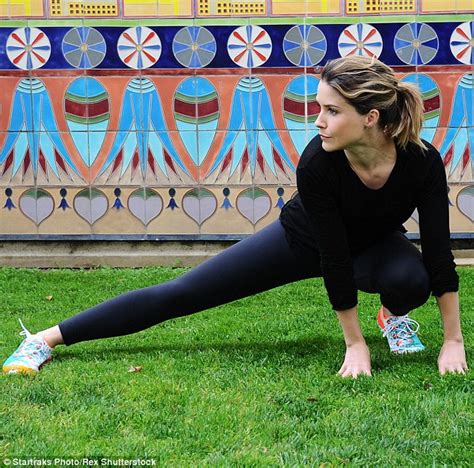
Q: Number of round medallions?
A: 9